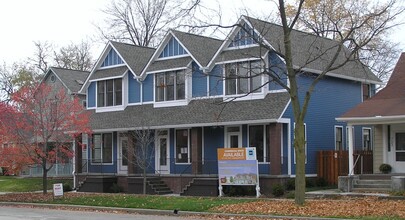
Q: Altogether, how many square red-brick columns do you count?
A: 4